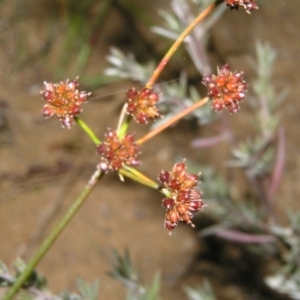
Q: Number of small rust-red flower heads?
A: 6